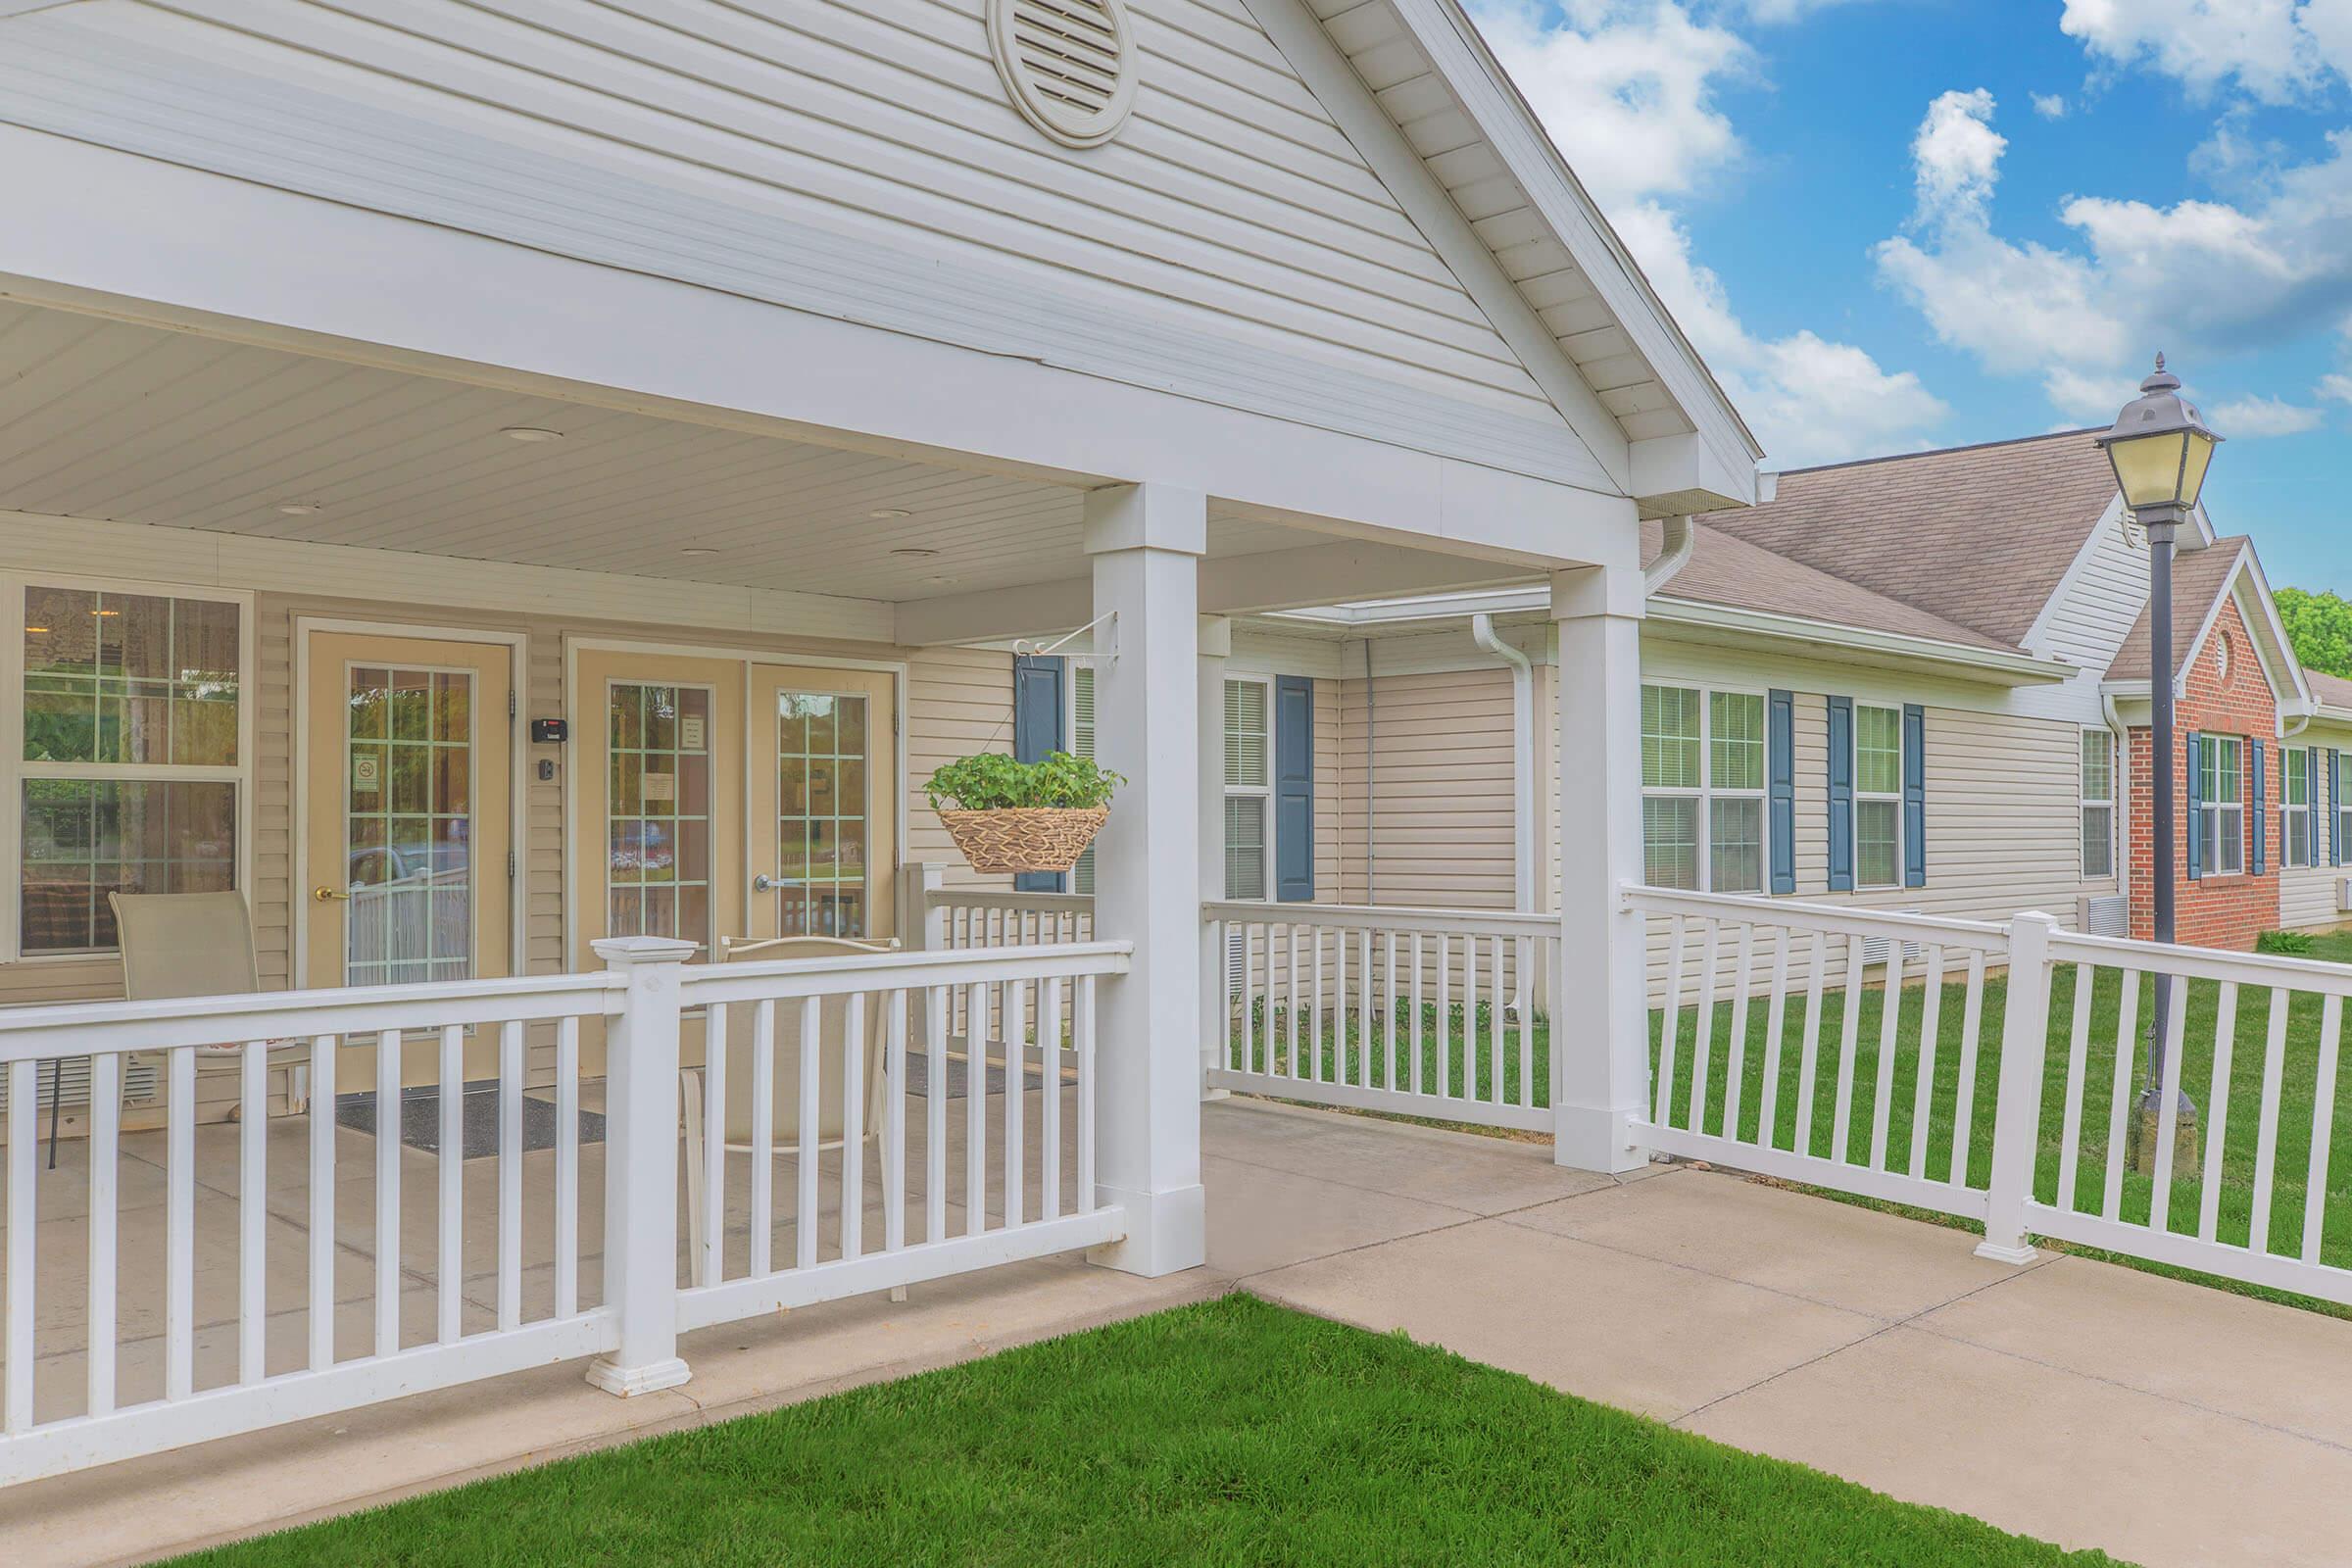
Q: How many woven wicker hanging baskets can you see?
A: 1